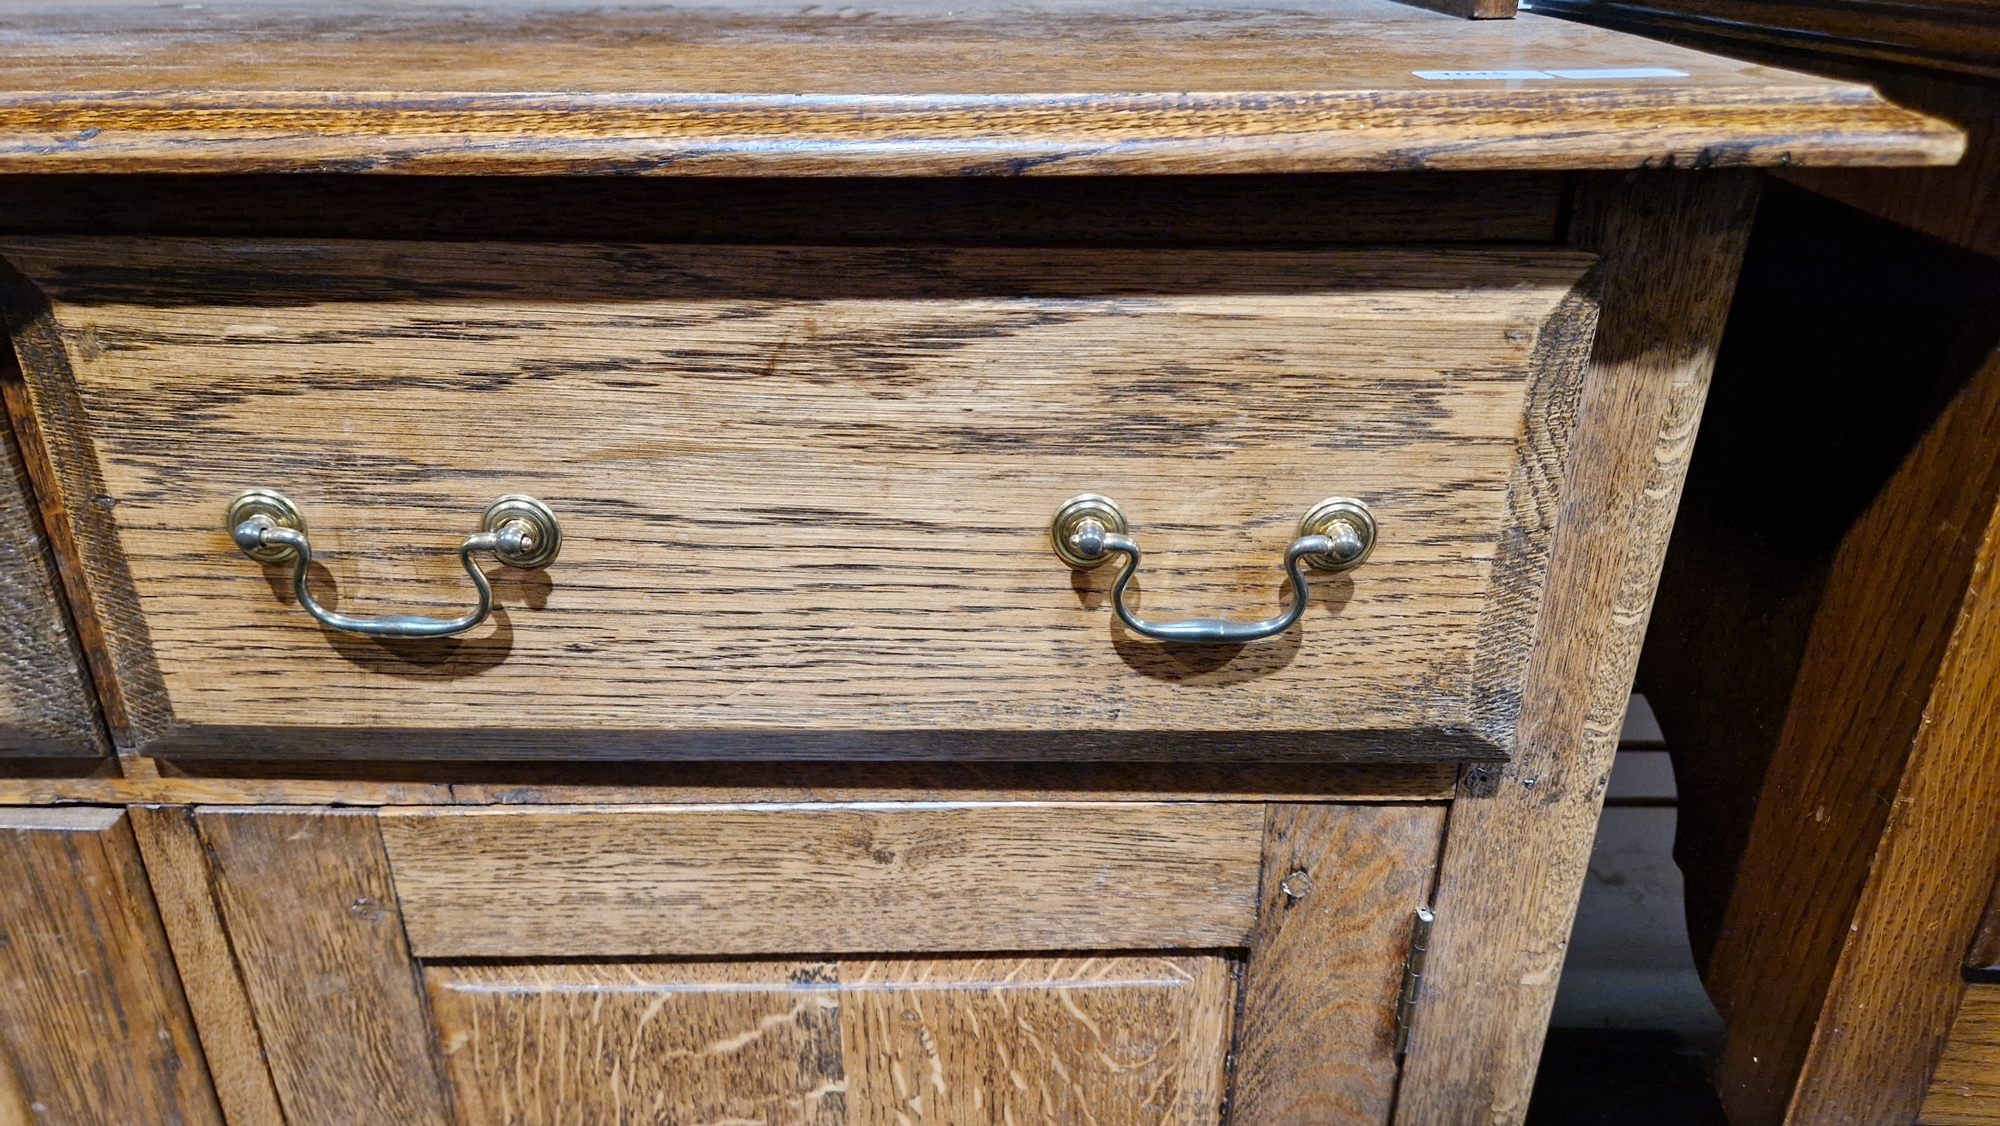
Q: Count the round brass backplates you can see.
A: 4